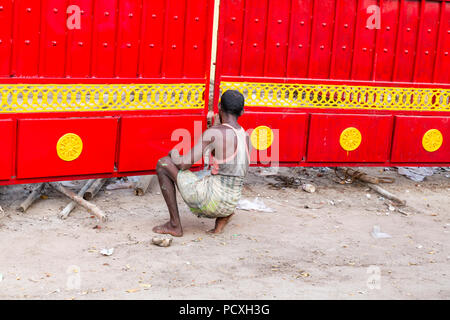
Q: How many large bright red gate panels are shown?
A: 2